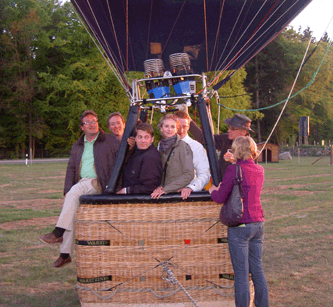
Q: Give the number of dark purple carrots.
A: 0